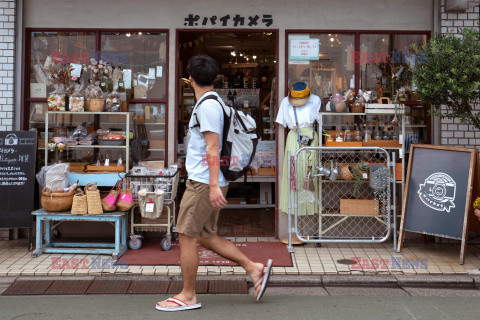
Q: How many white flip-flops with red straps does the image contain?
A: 2